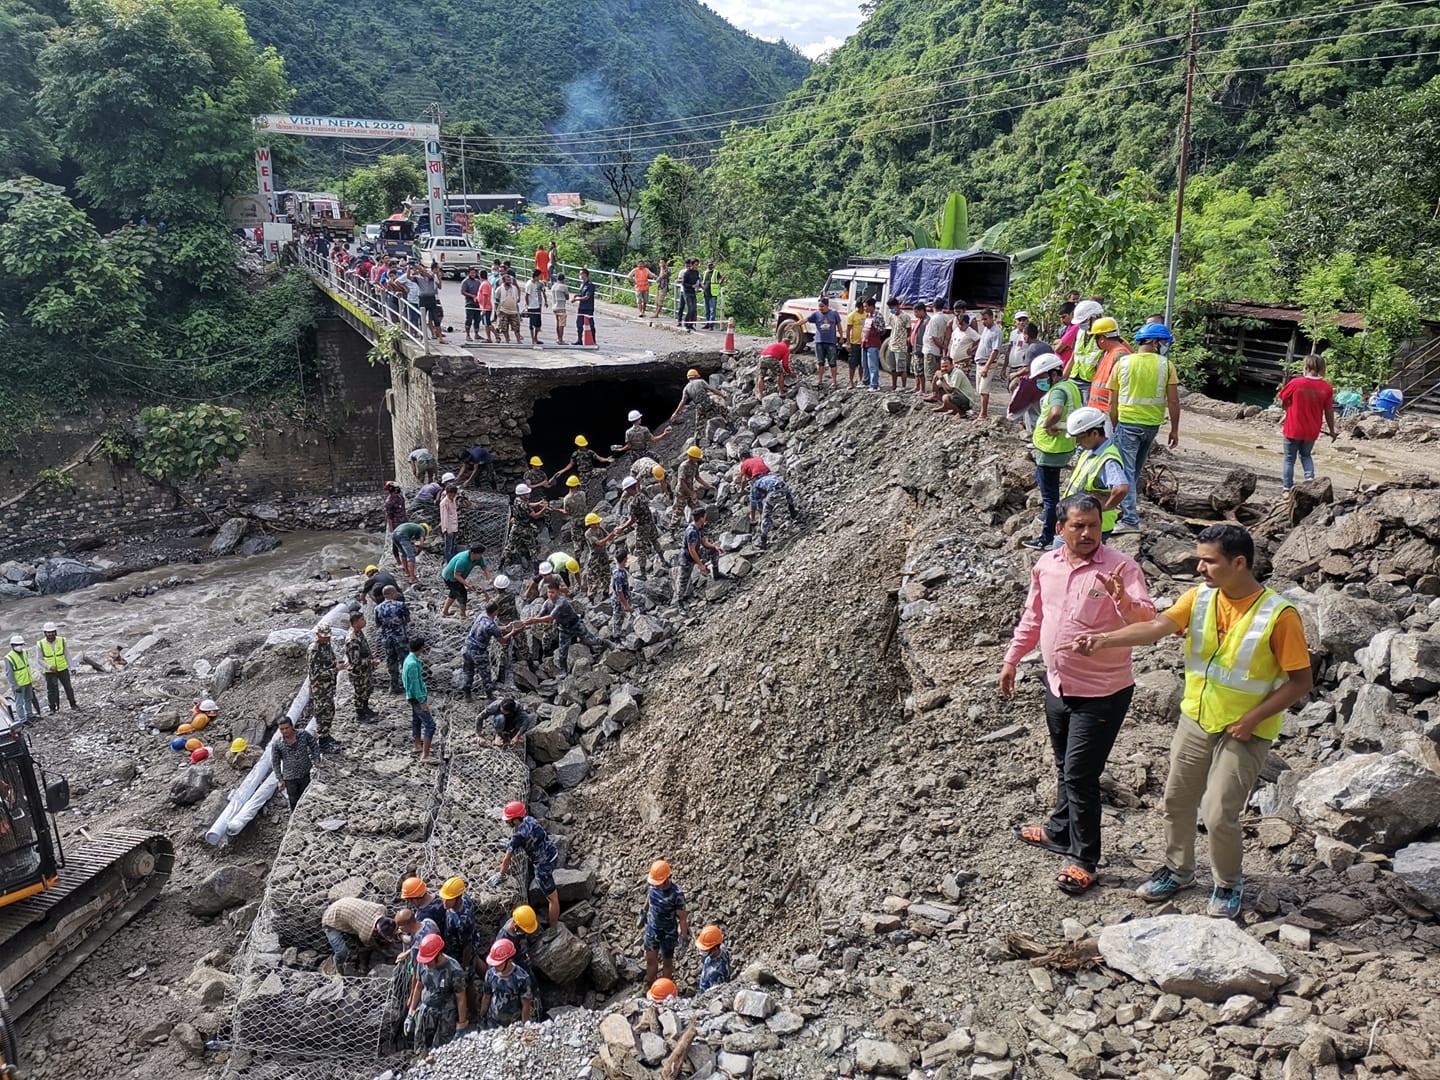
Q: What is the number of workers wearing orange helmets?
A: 4